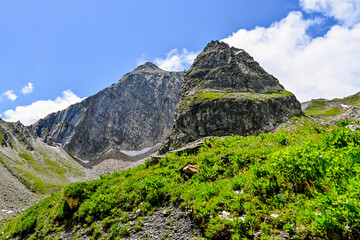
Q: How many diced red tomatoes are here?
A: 0